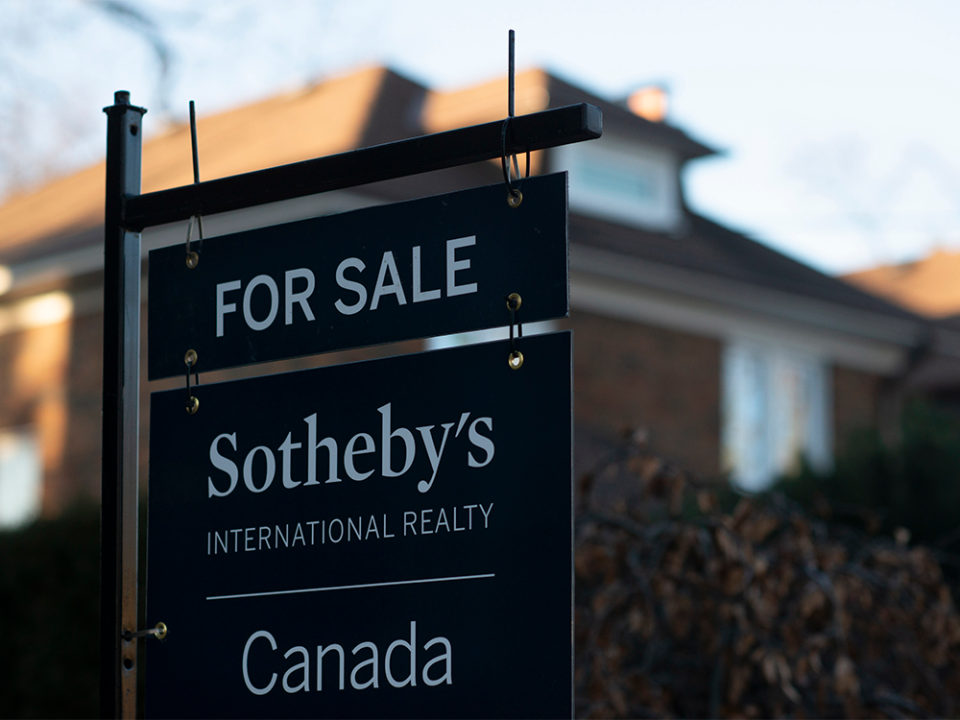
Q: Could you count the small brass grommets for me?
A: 7